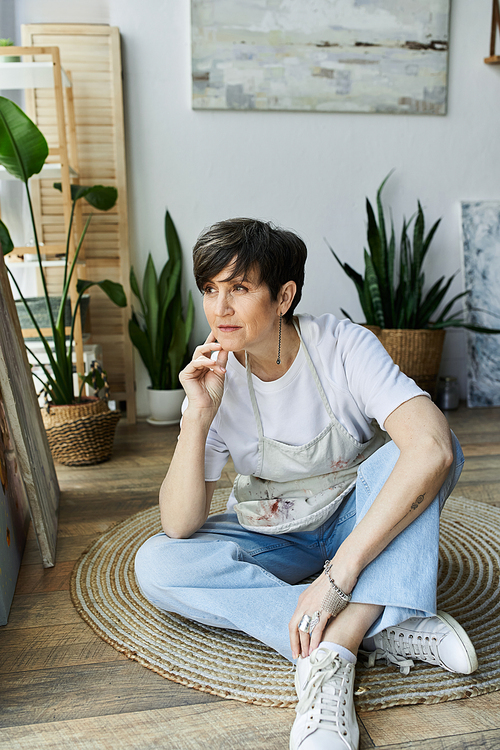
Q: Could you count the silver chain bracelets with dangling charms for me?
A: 1